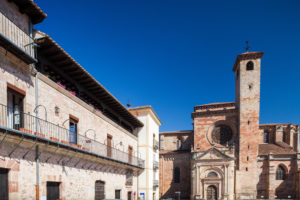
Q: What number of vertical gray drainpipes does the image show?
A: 1